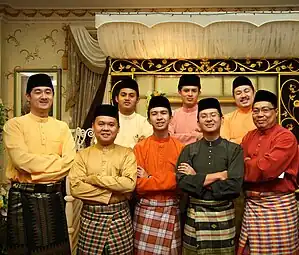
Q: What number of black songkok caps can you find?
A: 8